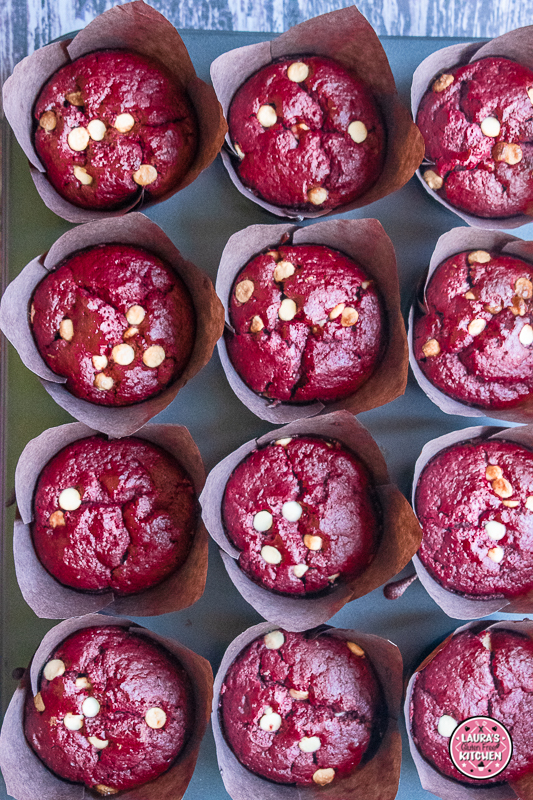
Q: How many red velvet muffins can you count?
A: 12